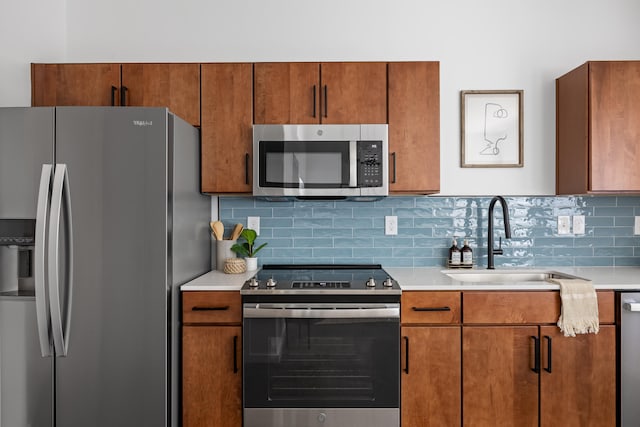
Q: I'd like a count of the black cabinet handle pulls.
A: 12